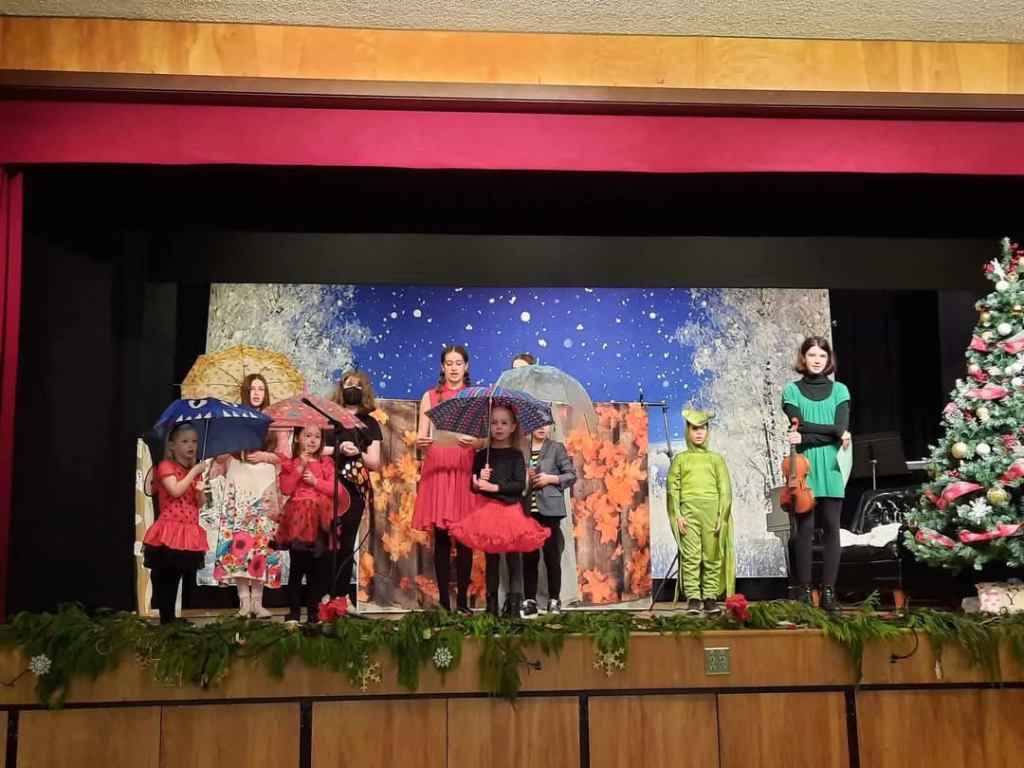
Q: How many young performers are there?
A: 10